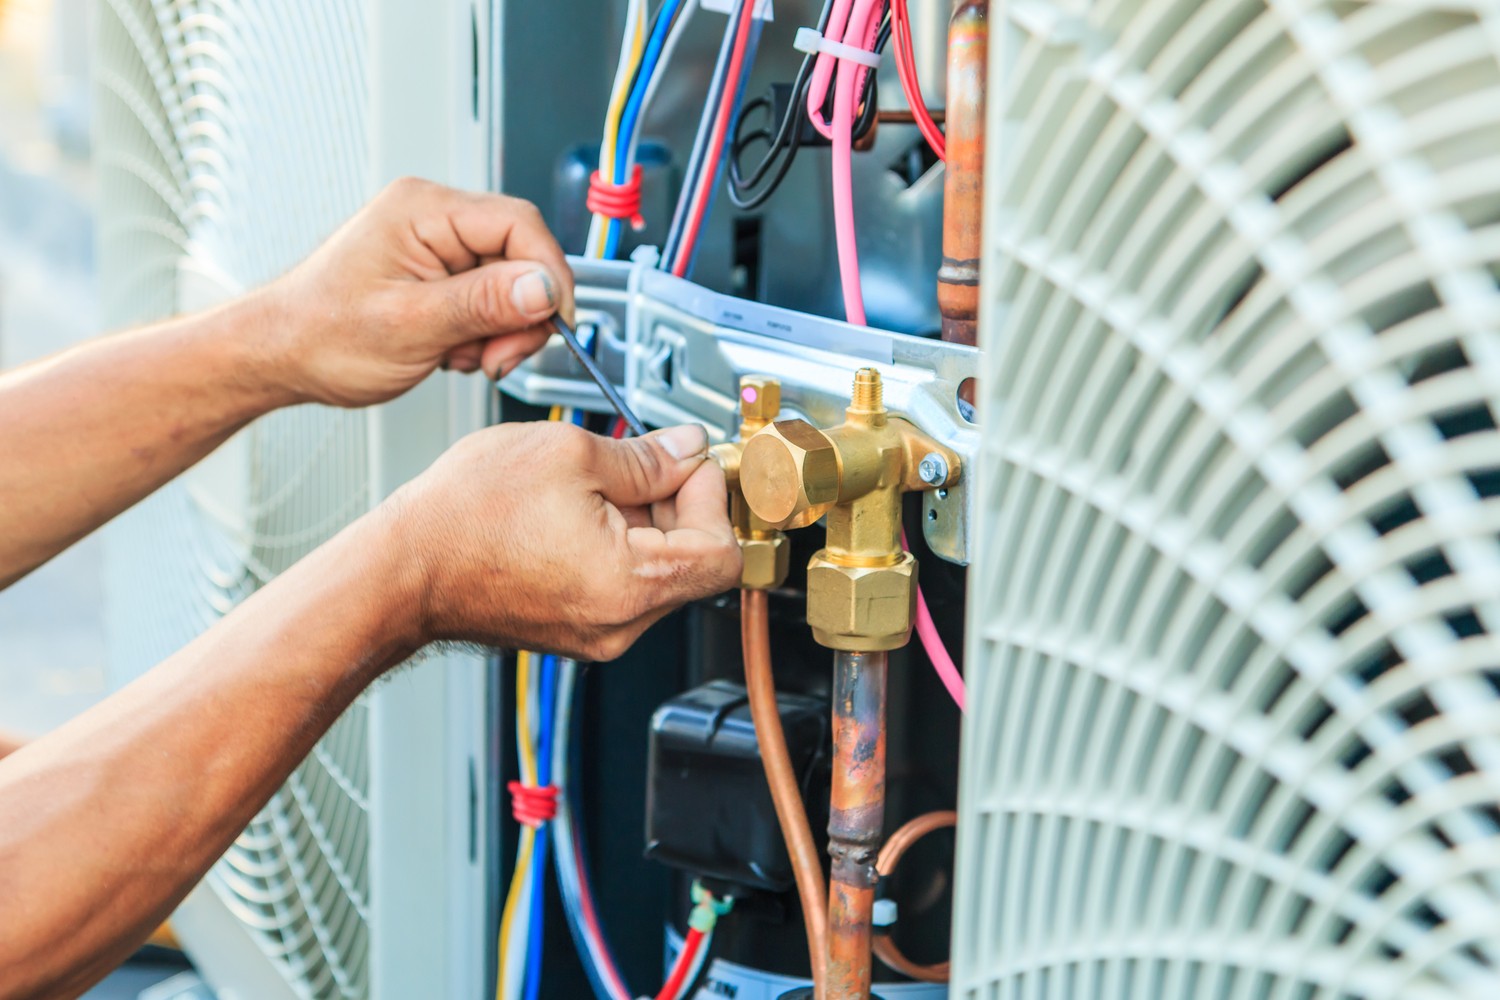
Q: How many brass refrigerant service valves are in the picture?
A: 2